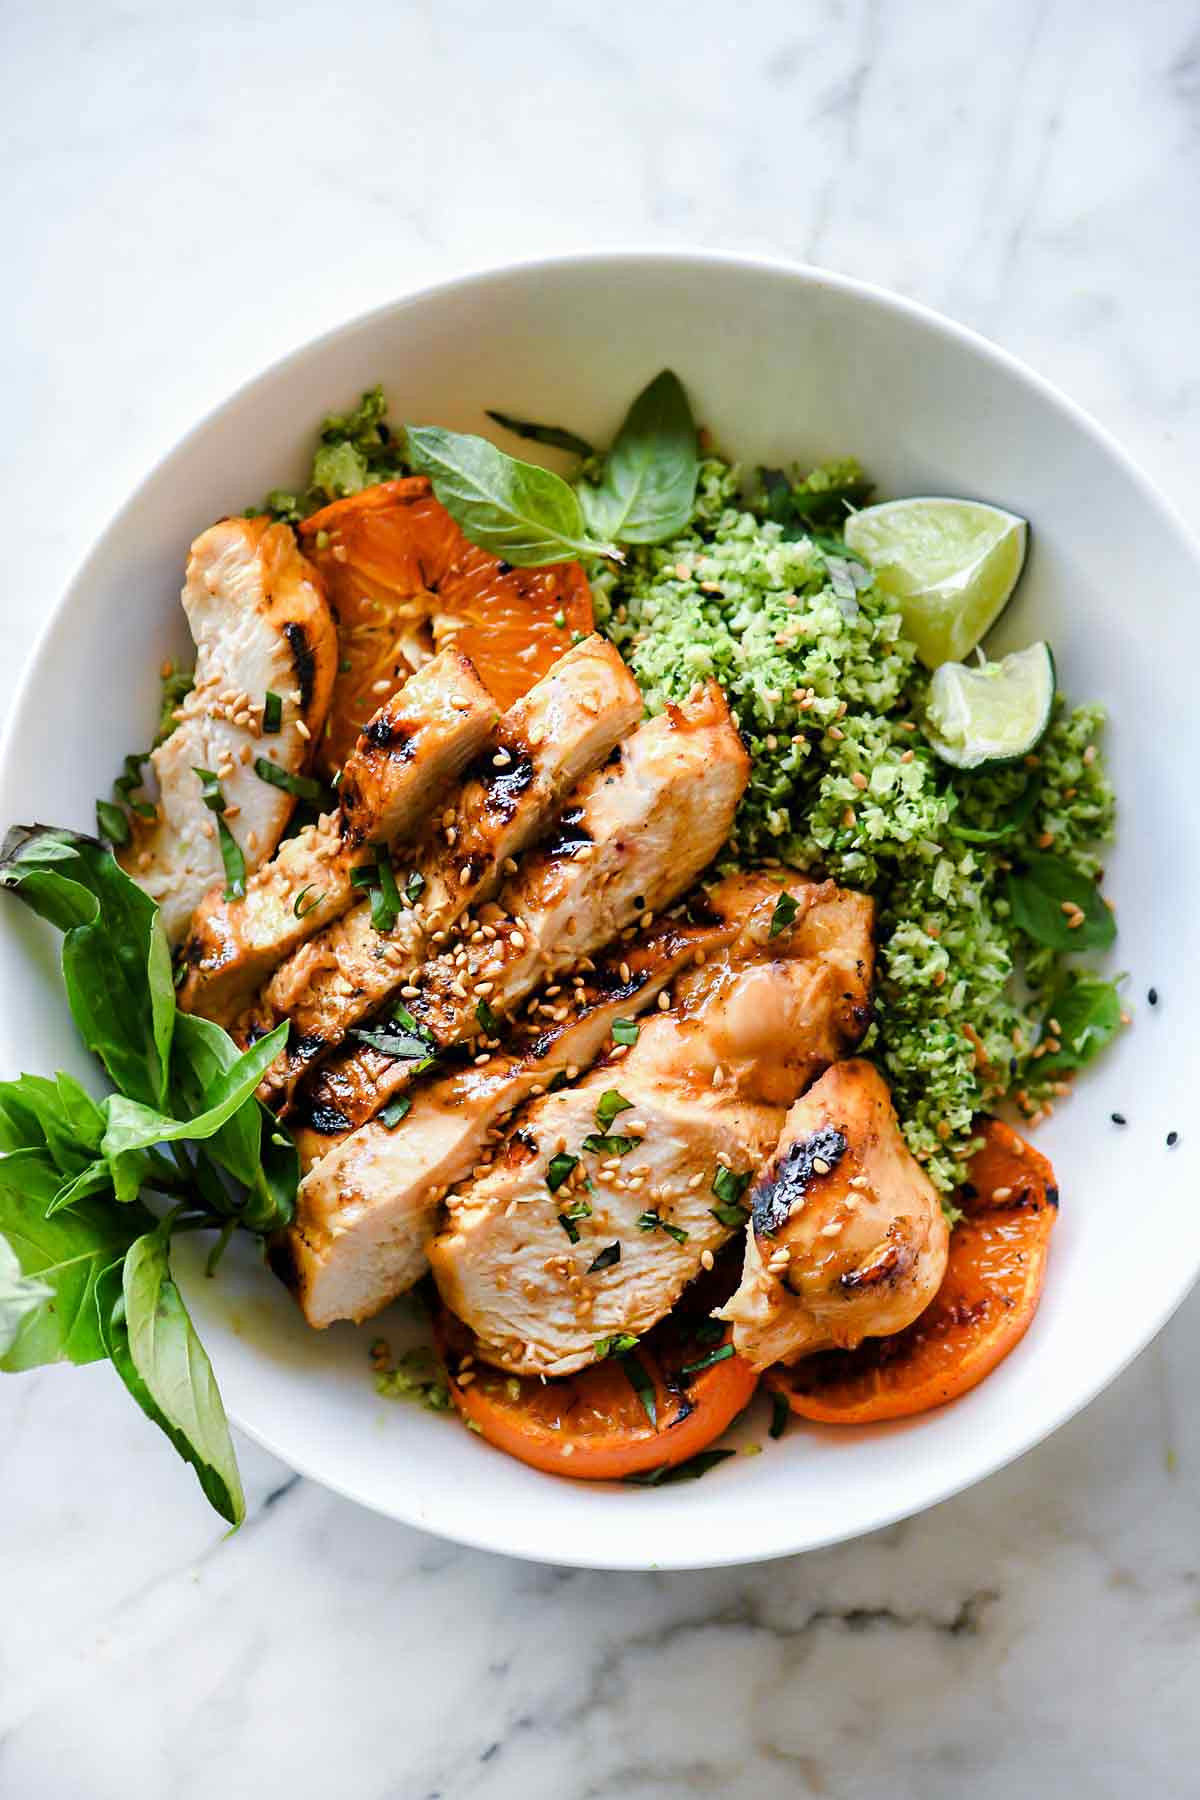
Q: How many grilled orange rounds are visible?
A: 3